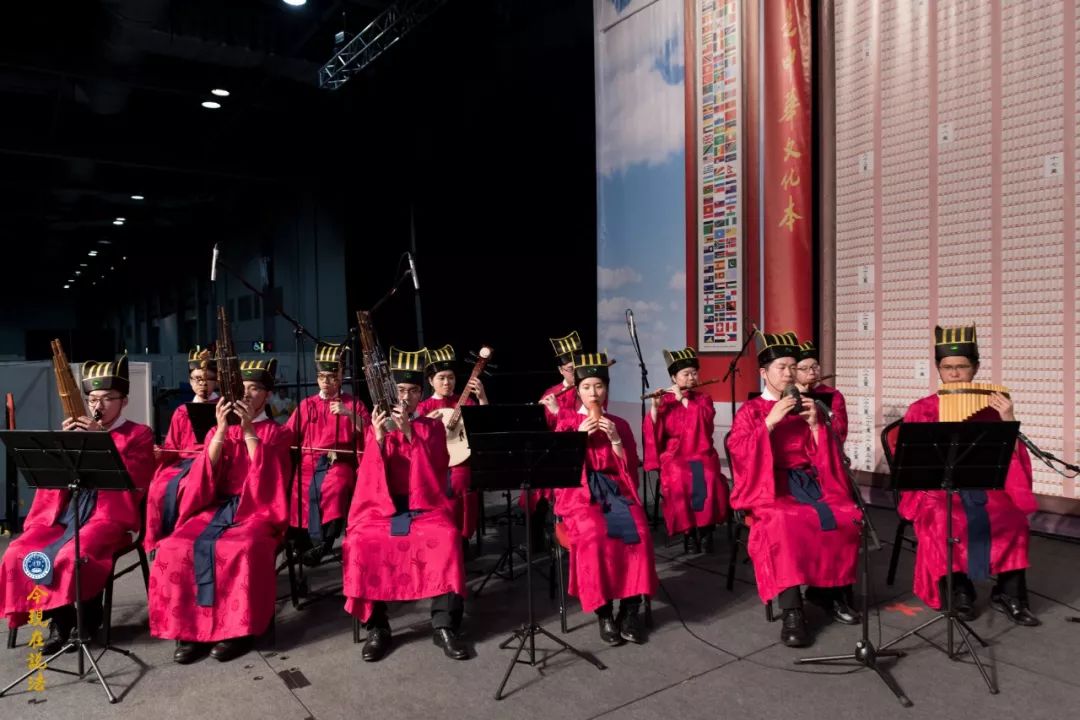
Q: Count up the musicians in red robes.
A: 12